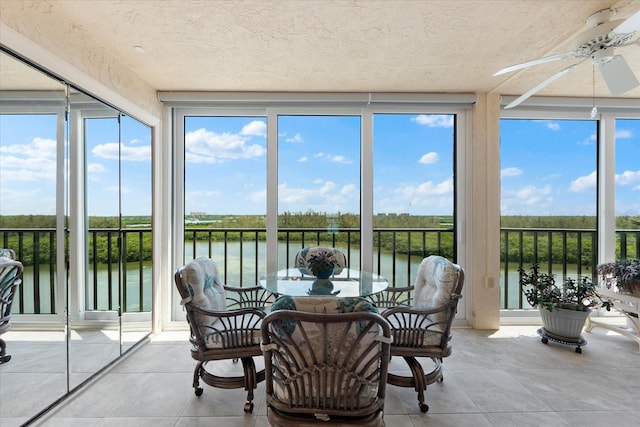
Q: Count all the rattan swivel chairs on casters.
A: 4